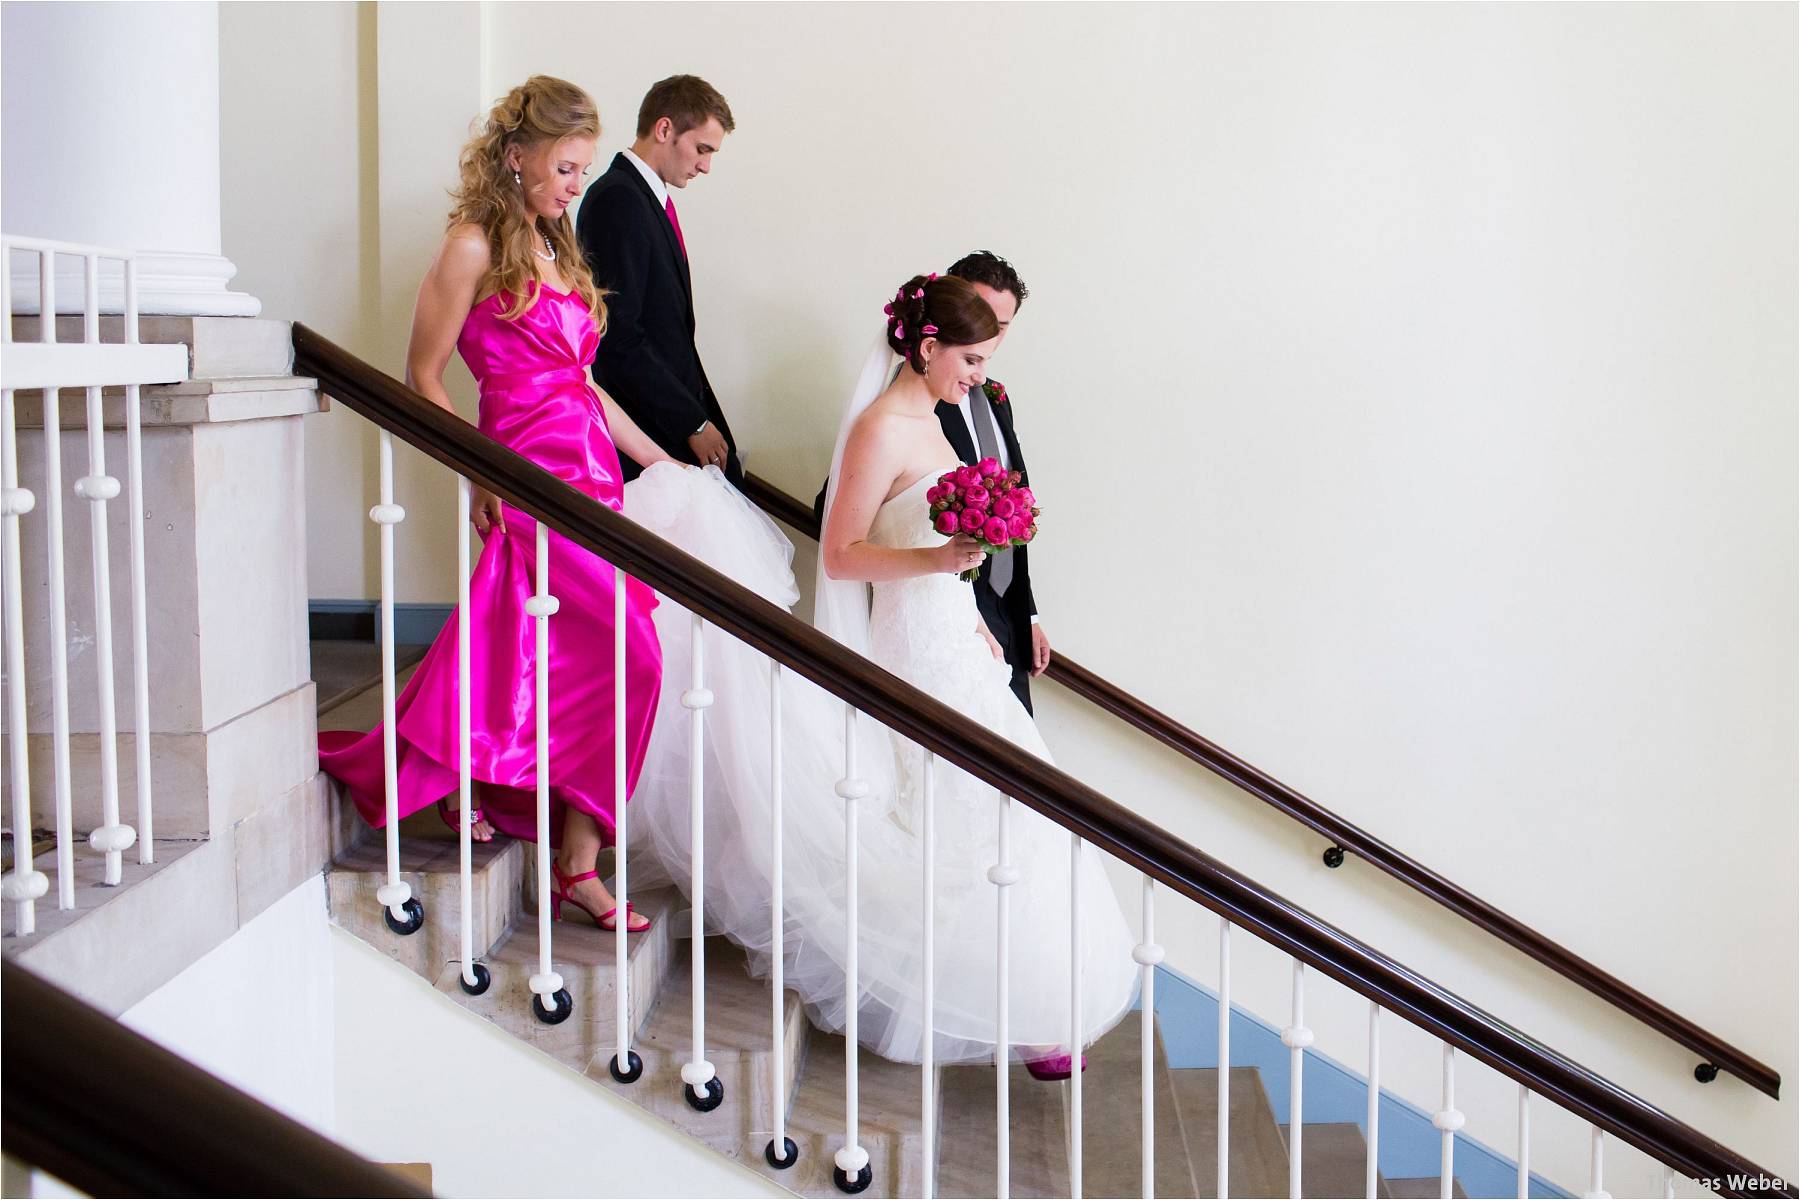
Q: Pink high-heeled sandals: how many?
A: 2